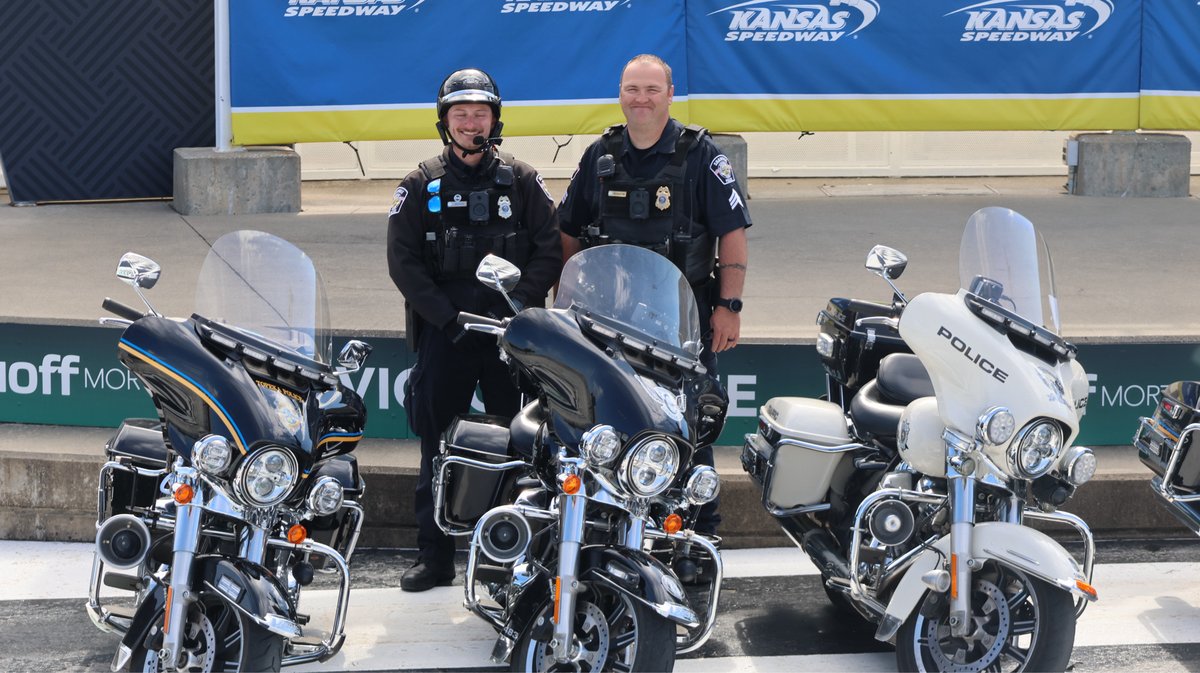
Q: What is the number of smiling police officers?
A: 2